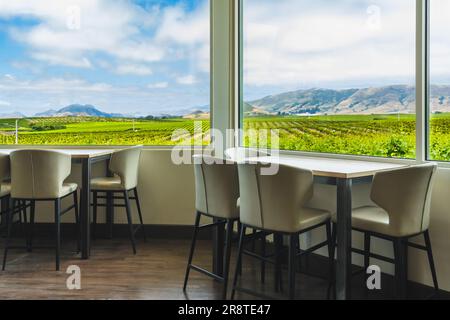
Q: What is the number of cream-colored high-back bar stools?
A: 7